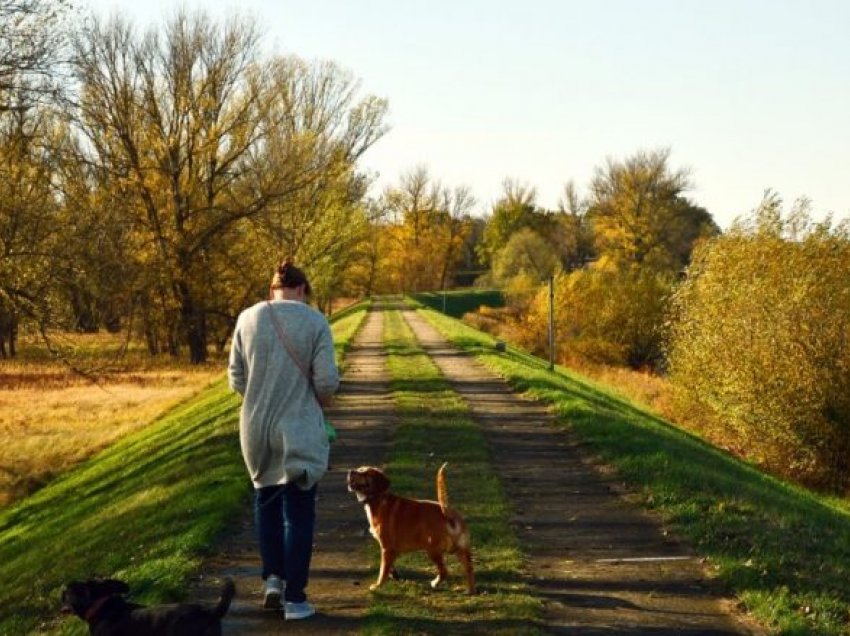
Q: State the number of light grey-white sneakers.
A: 2